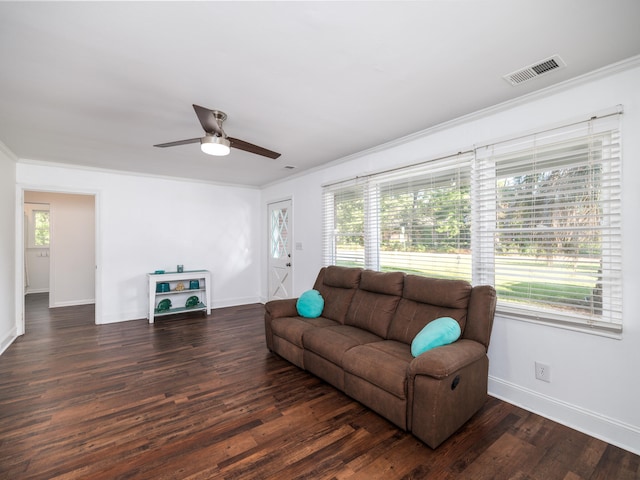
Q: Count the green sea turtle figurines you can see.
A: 2